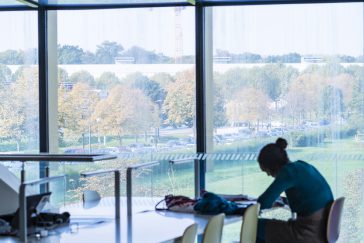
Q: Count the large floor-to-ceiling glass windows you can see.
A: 3